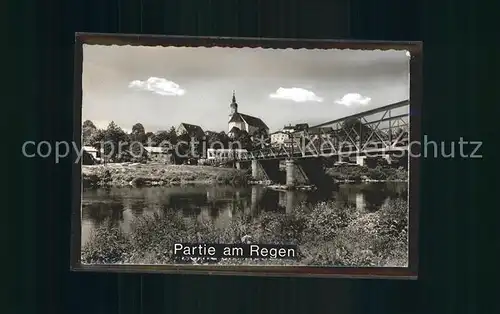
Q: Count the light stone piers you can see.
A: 2